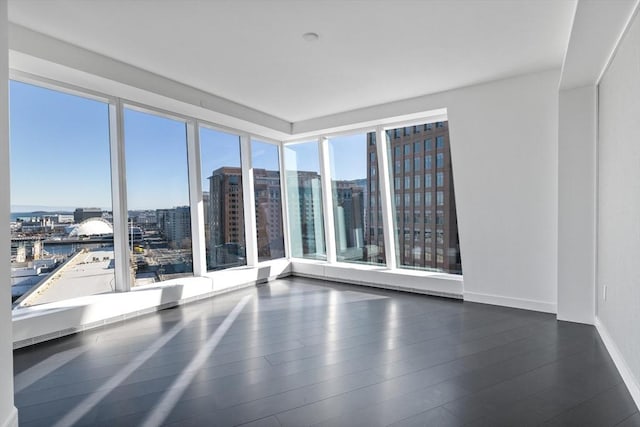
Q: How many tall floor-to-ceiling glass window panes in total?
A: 7